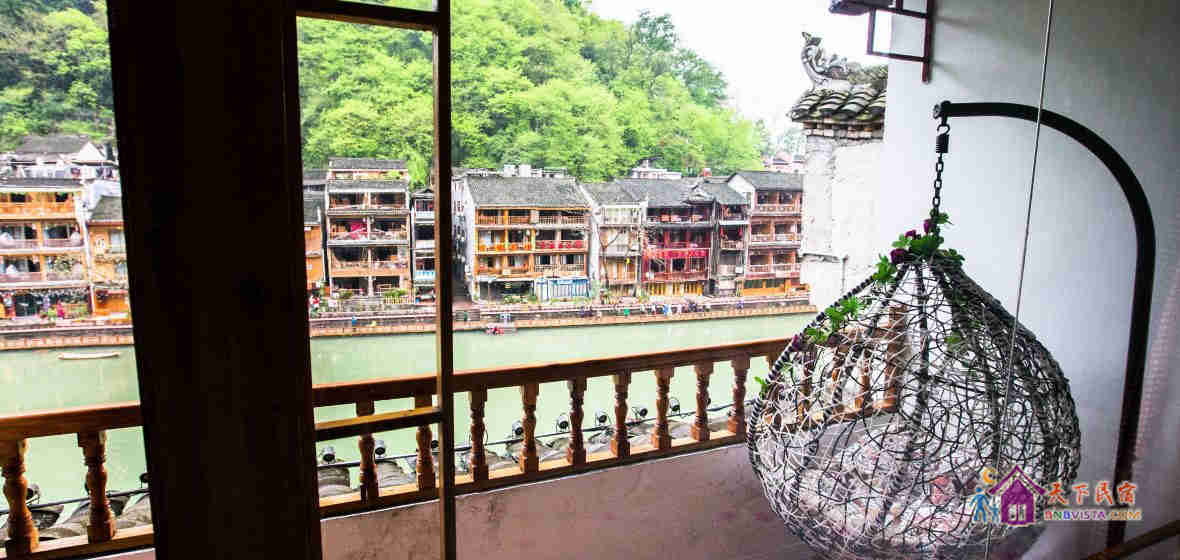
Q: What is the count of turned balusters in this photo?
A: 11